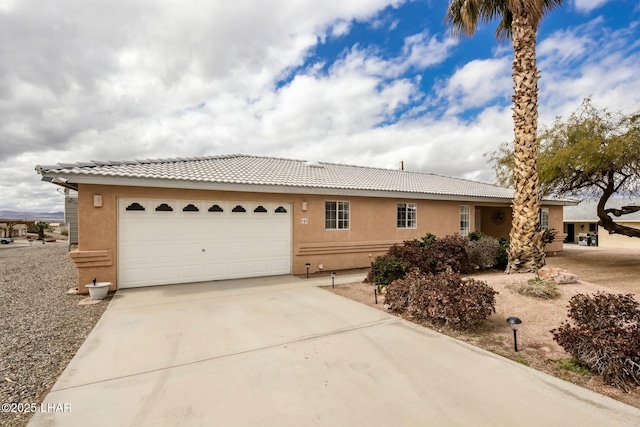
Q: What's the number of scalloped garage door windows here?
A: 7